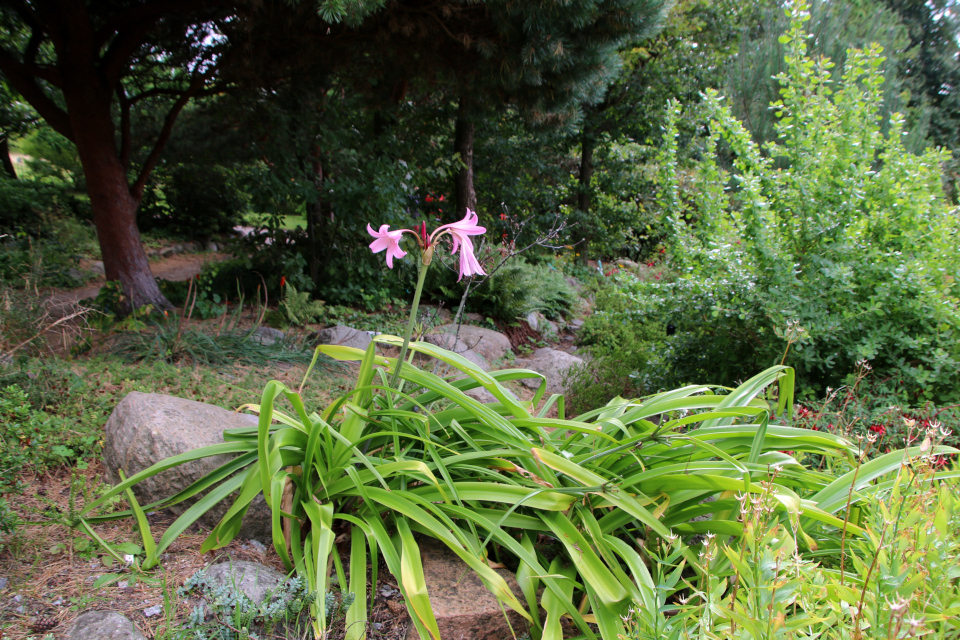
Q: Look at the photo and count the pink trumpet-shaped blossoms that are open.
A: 3